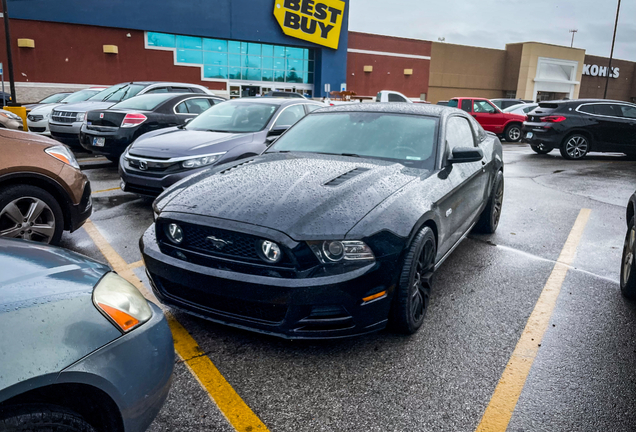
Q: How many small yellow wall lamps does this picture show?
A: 4